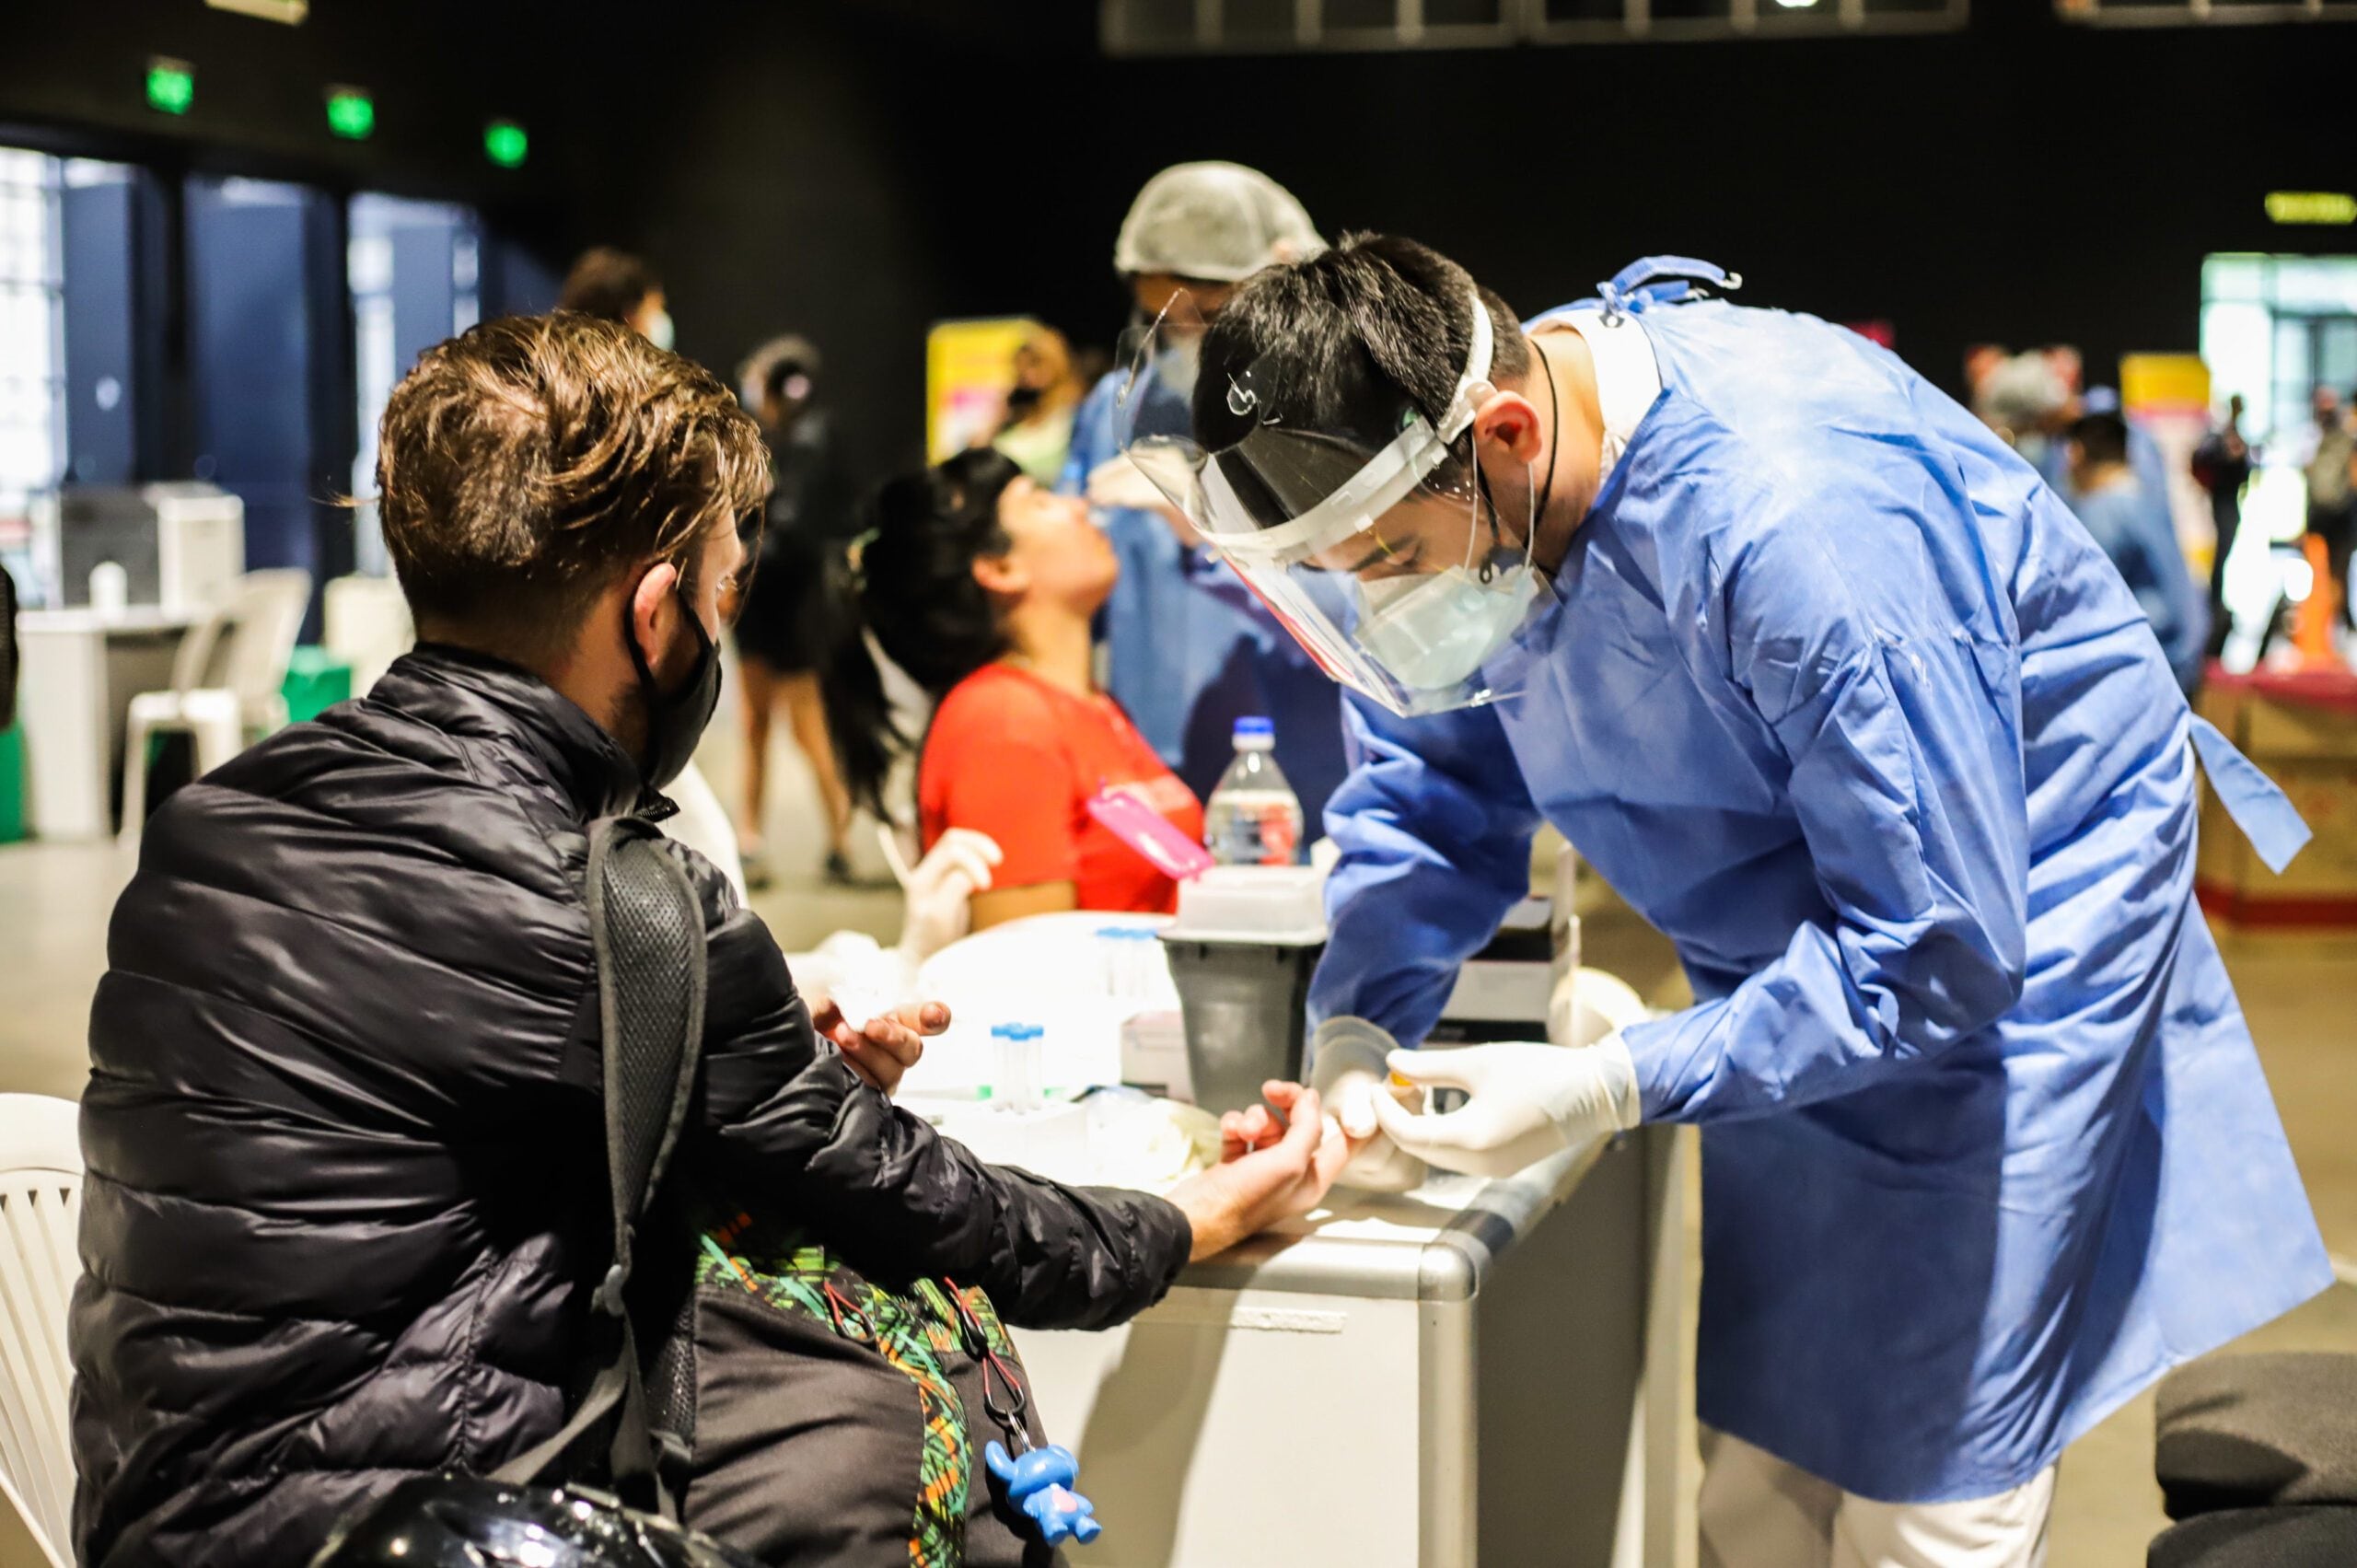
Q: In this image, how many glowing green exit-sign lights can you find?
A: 3